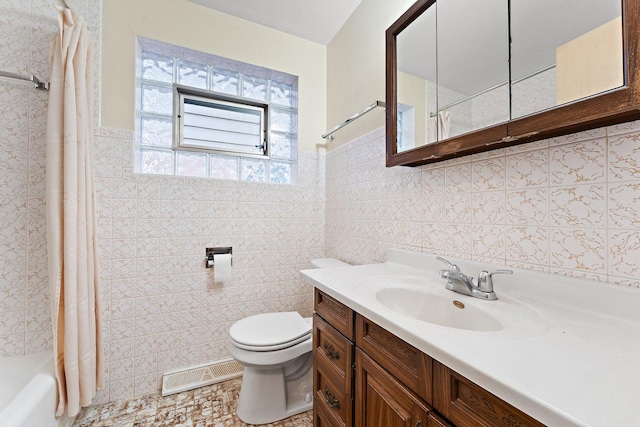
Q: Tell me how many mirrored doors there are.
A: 3